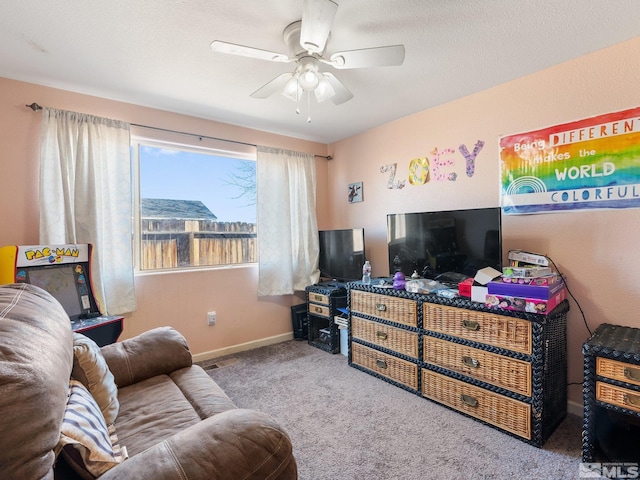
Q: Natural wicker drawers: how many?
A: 10